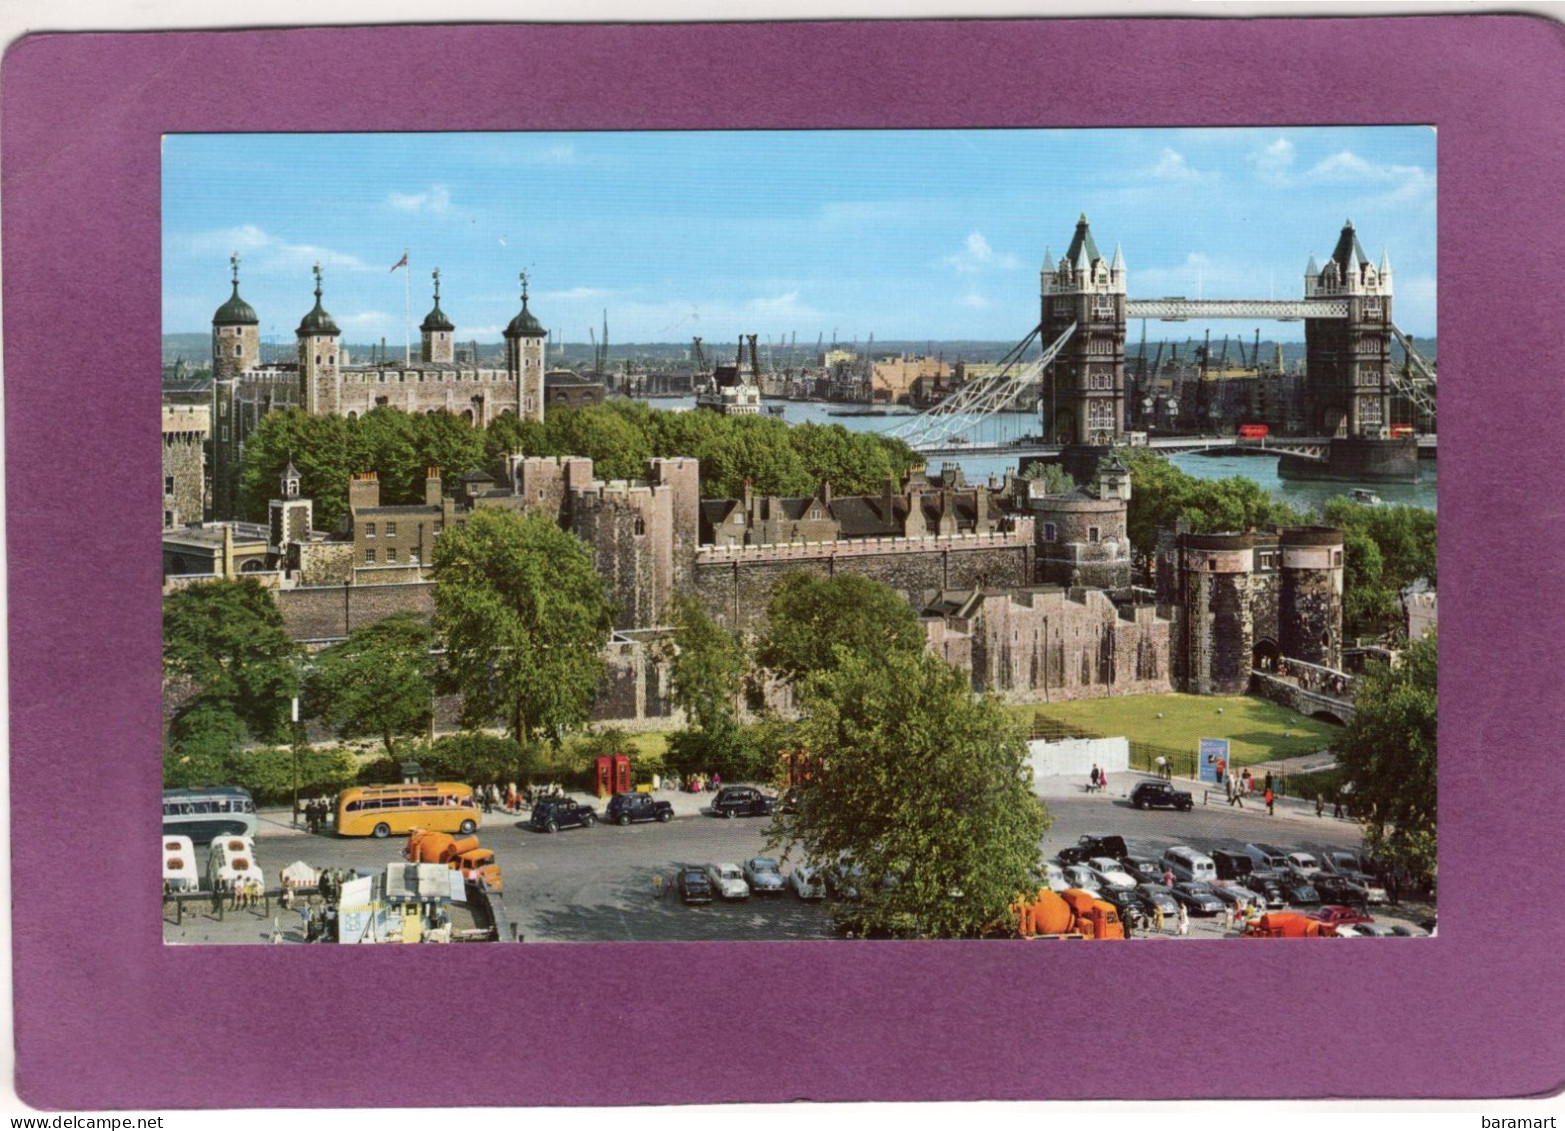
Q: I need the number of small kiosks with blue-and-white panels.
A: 1